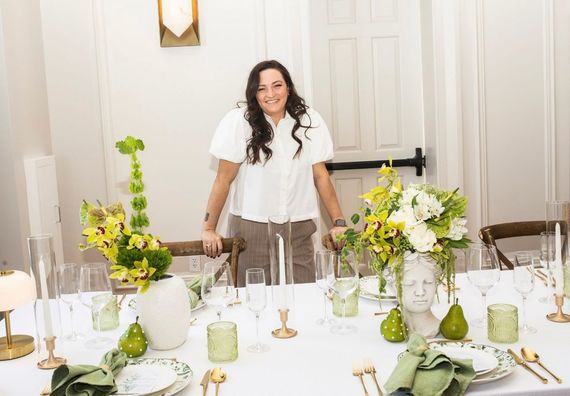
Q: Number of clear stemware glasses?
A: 9